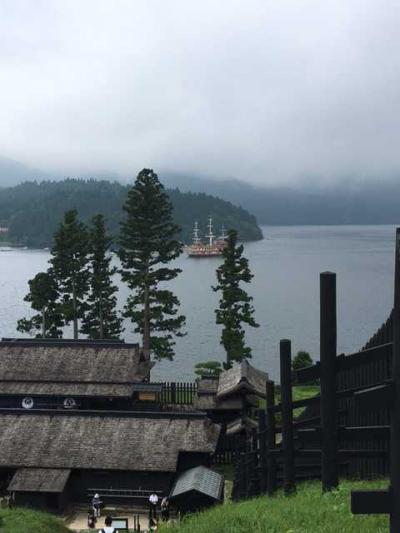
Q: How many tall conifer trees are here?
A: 5